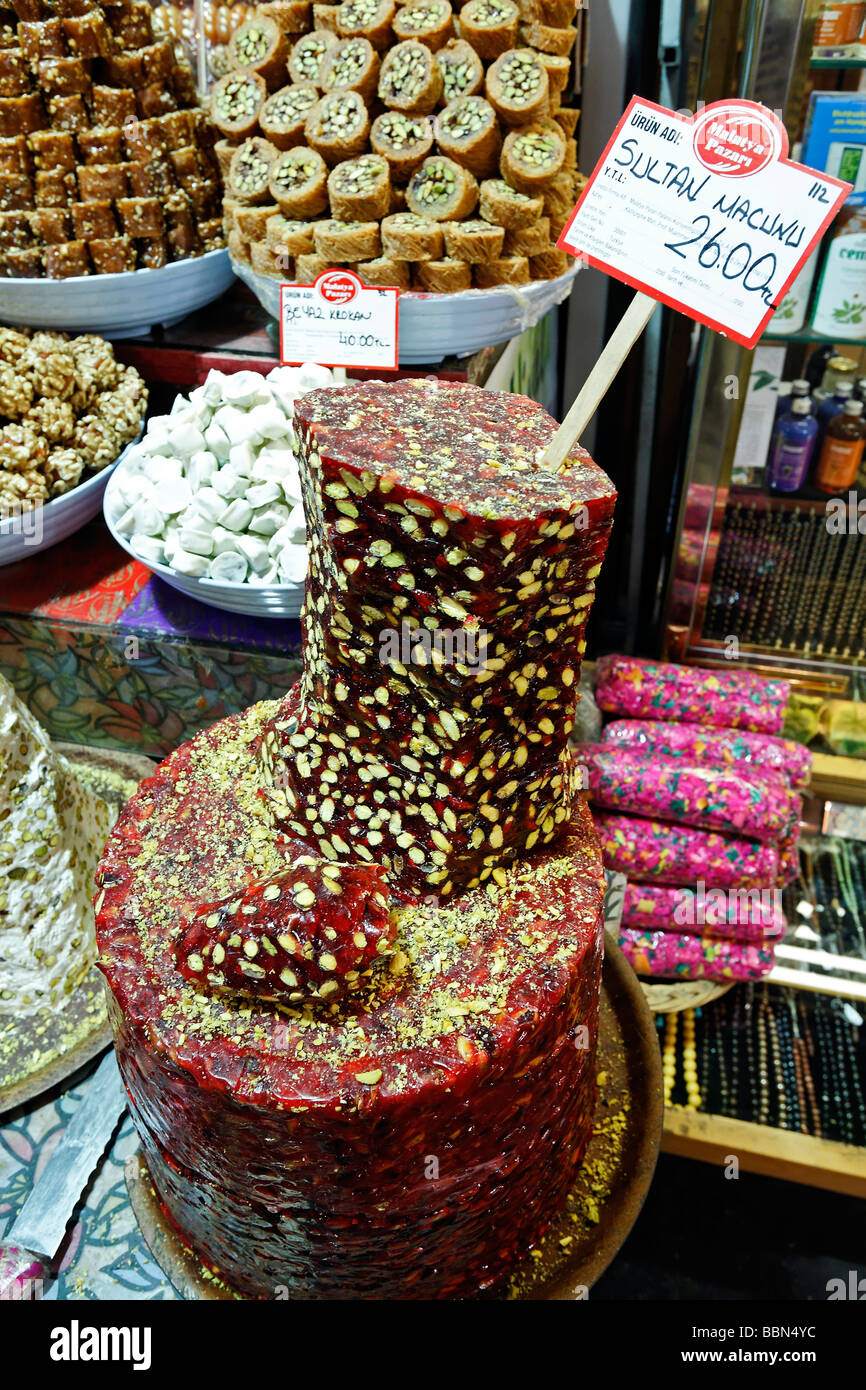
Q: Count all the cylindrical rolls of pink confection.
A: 6